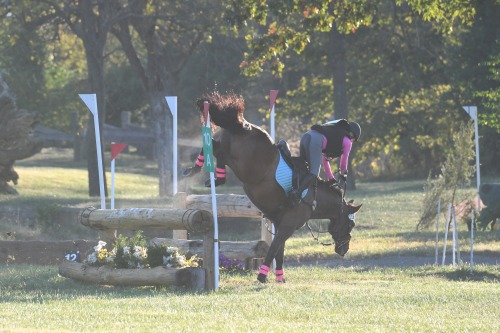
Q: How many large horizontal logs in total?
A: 4